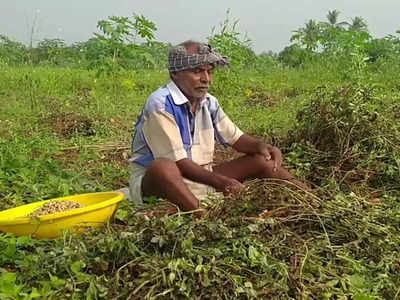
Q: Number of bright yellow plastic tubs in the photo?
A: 1